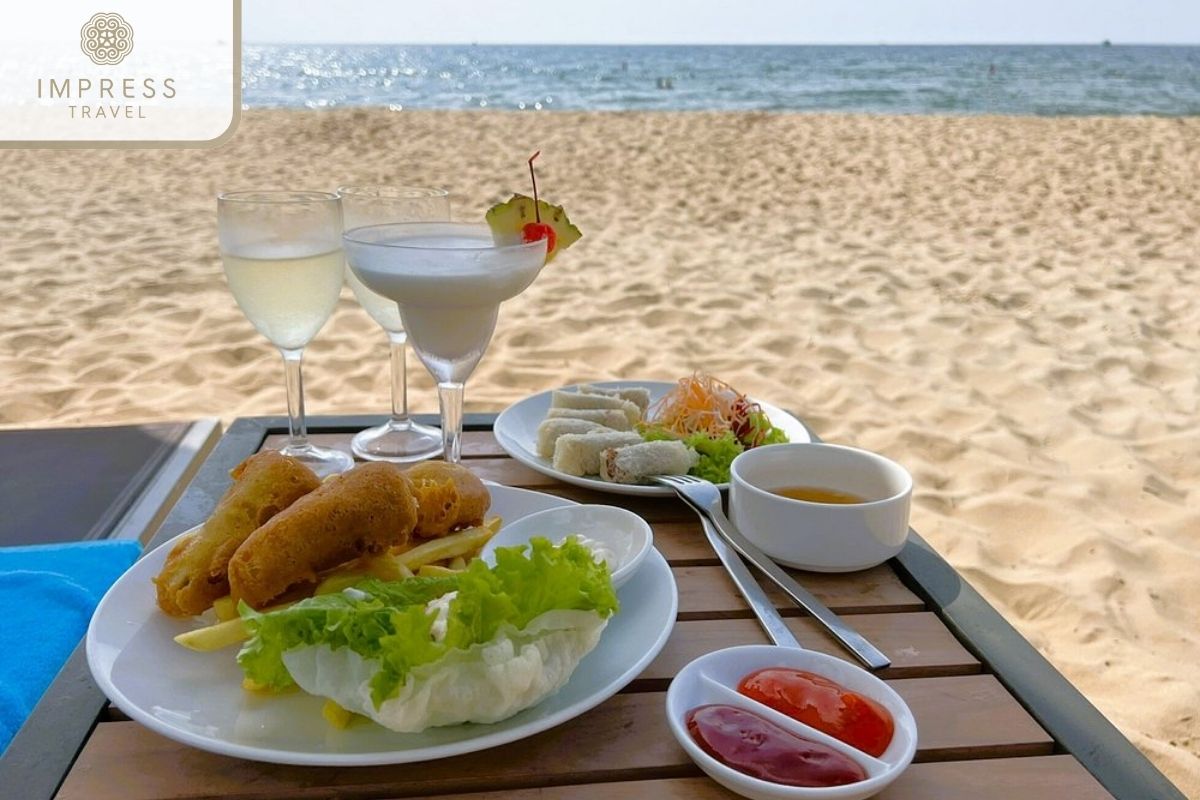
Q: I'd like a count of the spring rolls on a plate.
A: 6